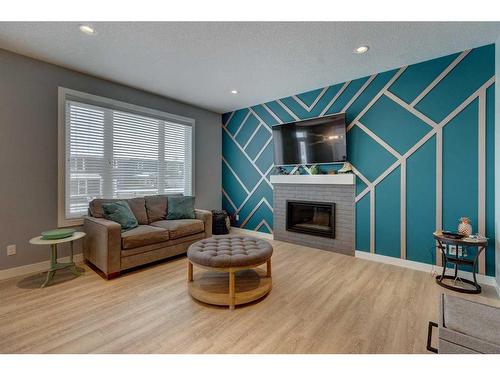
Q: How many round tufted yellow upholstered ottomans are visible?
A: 0